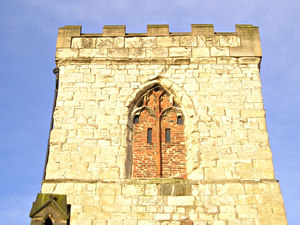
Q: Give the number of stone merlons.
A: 5